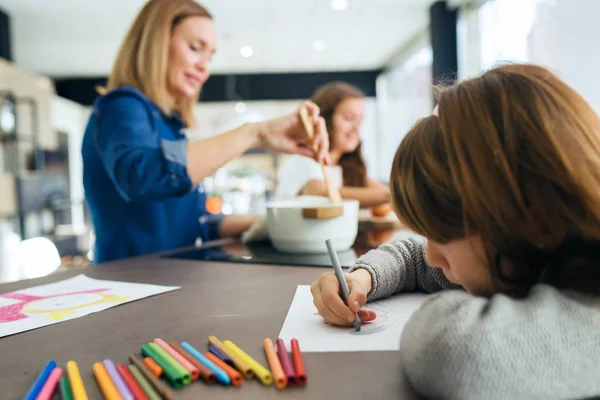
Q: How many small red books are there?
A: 0